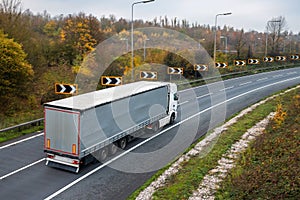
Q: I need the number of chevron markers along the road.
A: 11